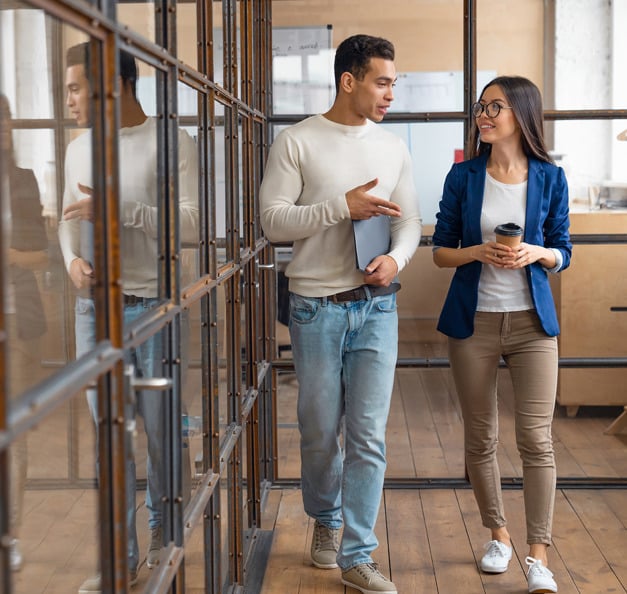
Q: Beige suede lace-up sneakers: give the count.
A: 2